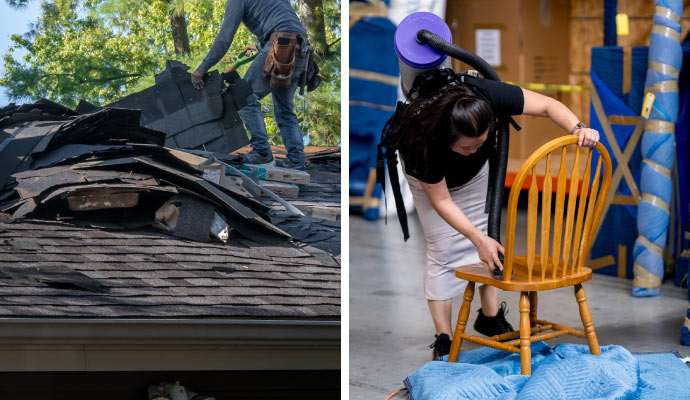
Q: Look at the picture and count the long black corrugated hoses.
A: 1